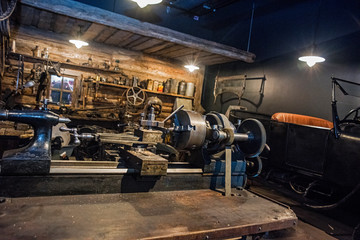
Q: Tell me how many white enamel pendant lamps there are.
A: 4